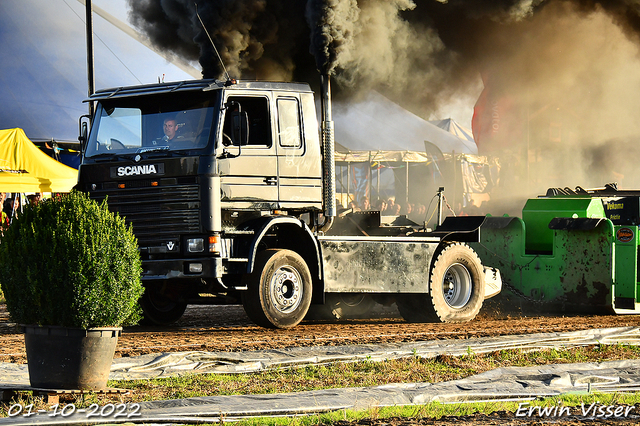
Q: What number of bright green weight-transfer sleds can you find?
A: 1